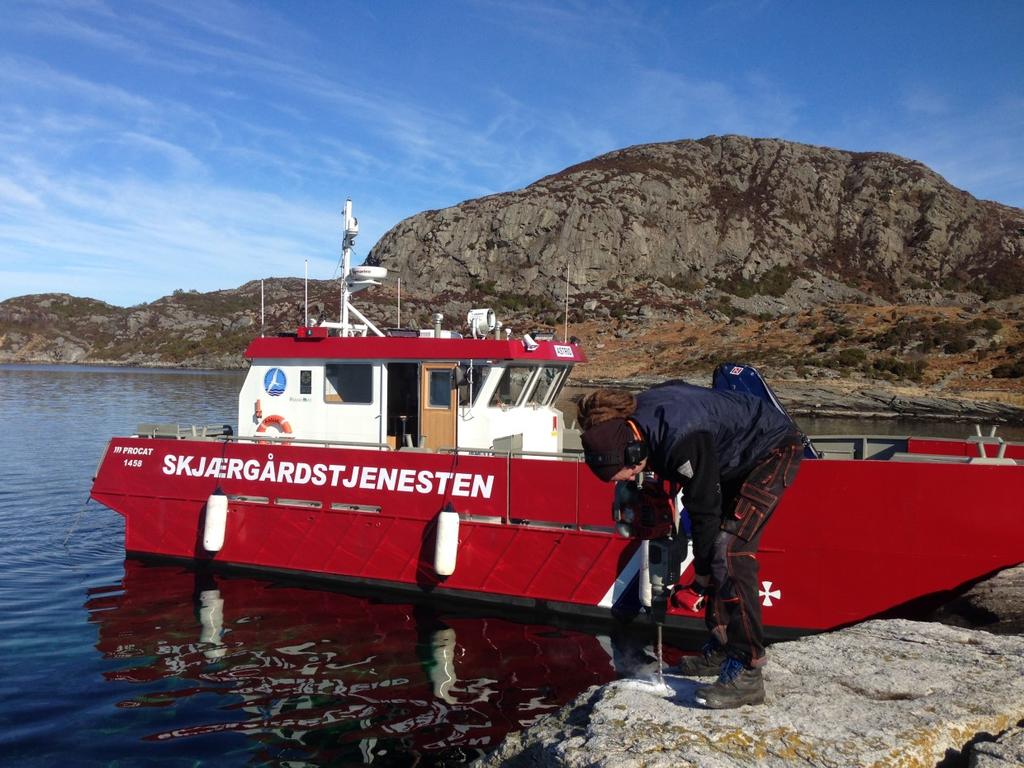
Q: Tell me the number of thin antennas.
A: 4